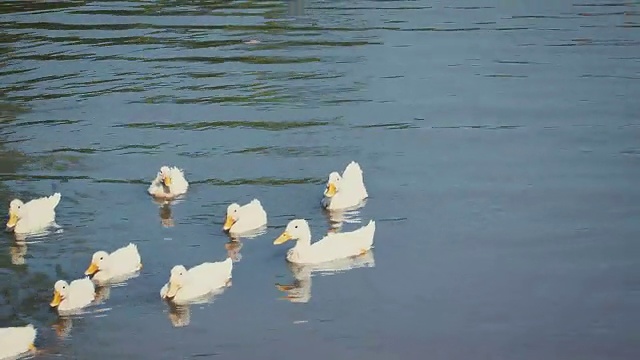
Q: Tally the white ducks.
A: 9